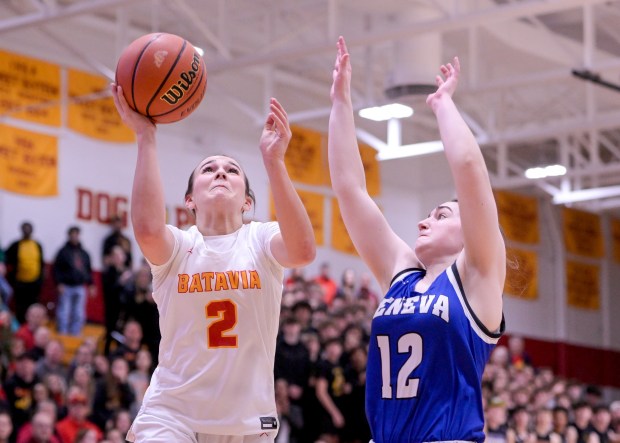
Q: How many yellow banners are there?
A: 12